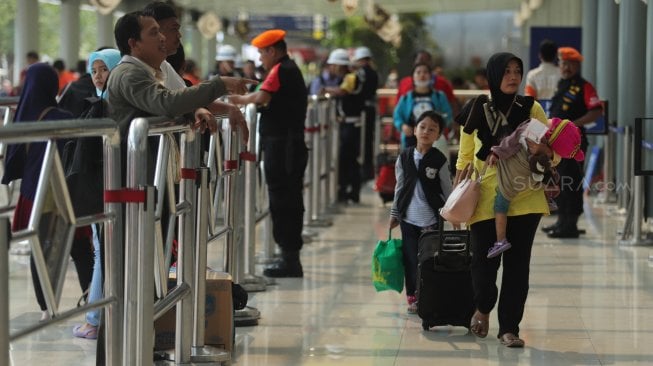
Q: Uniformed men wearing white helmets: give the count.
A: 3